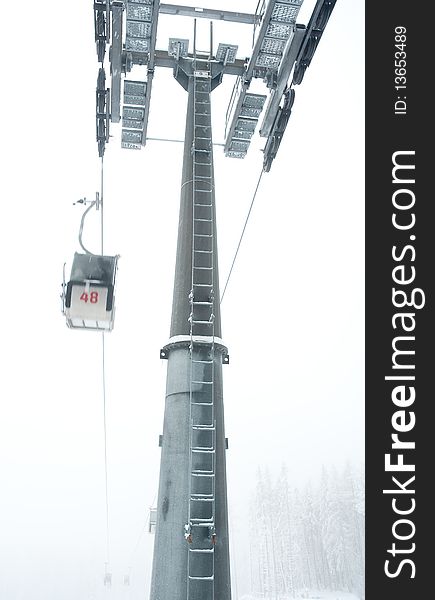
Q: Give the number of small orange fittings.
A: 2